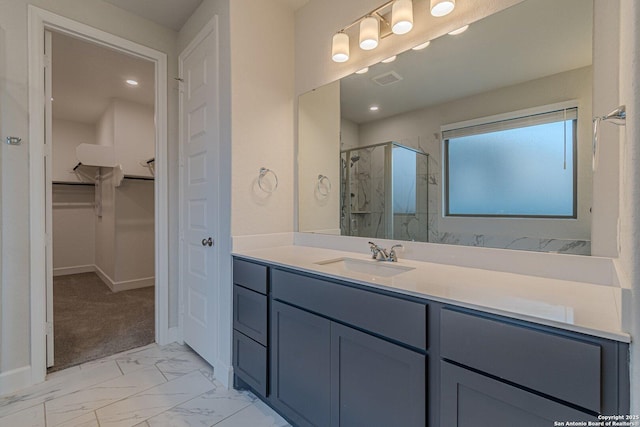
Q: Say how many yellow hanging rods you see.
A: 0